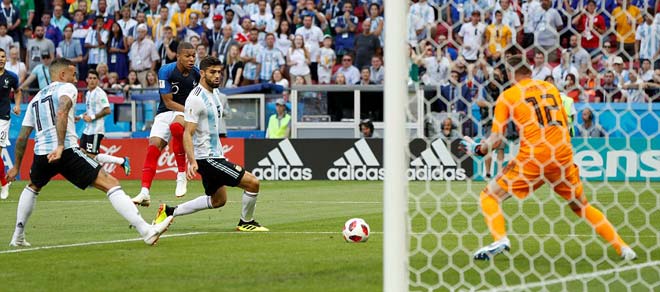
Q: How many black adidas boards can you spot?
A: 3